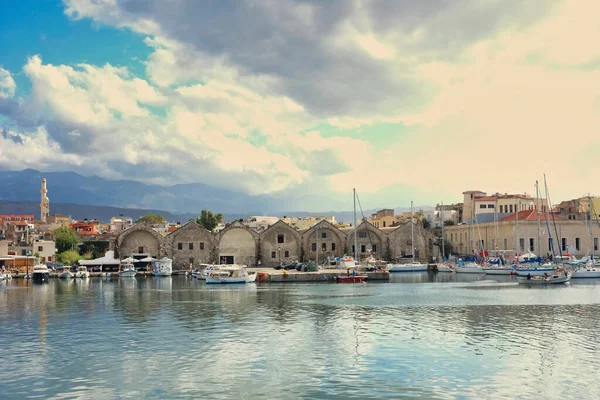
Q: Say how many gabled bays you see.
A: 7